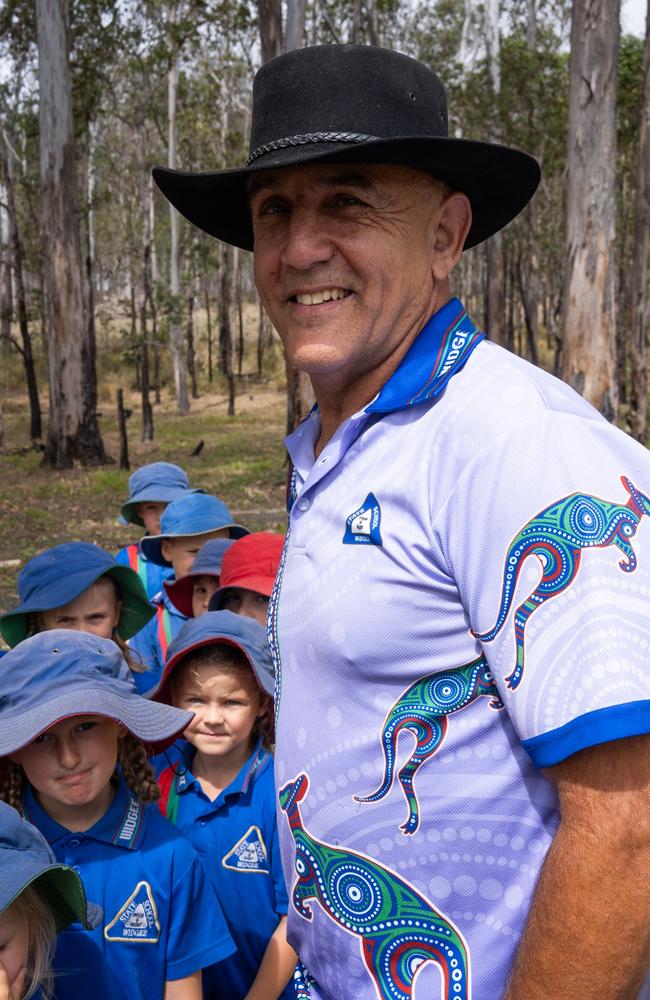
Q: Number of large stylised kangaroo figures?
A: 3